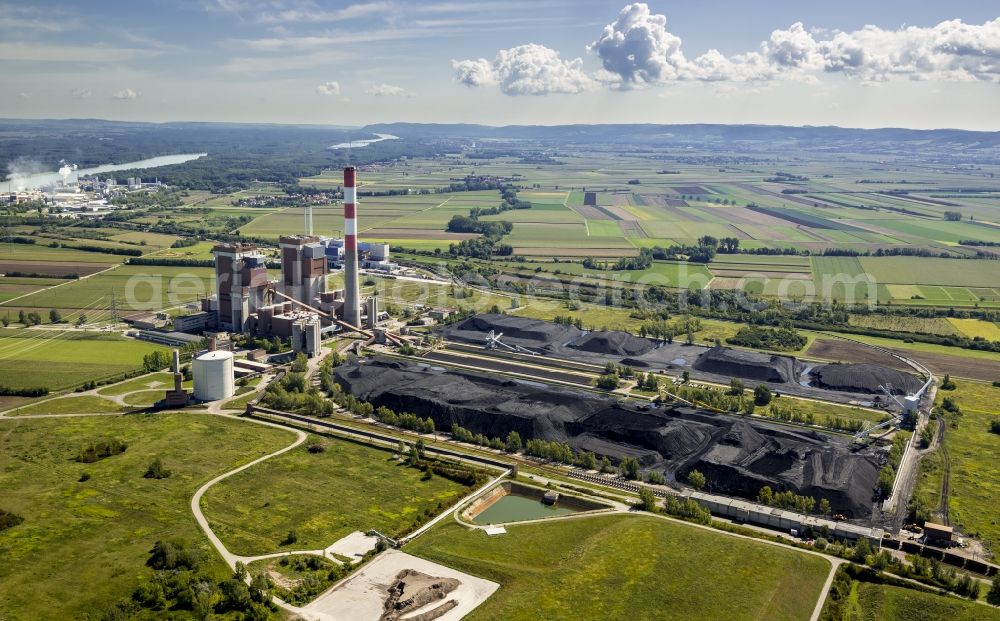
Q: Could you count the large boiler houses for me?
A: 2